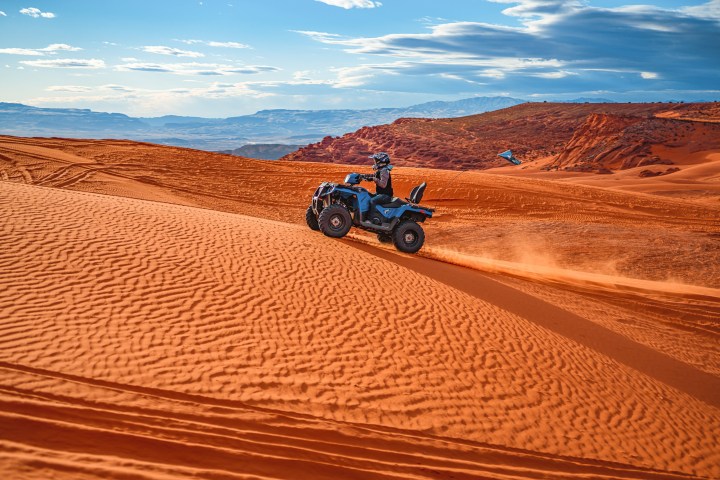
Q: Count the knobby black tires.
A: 4